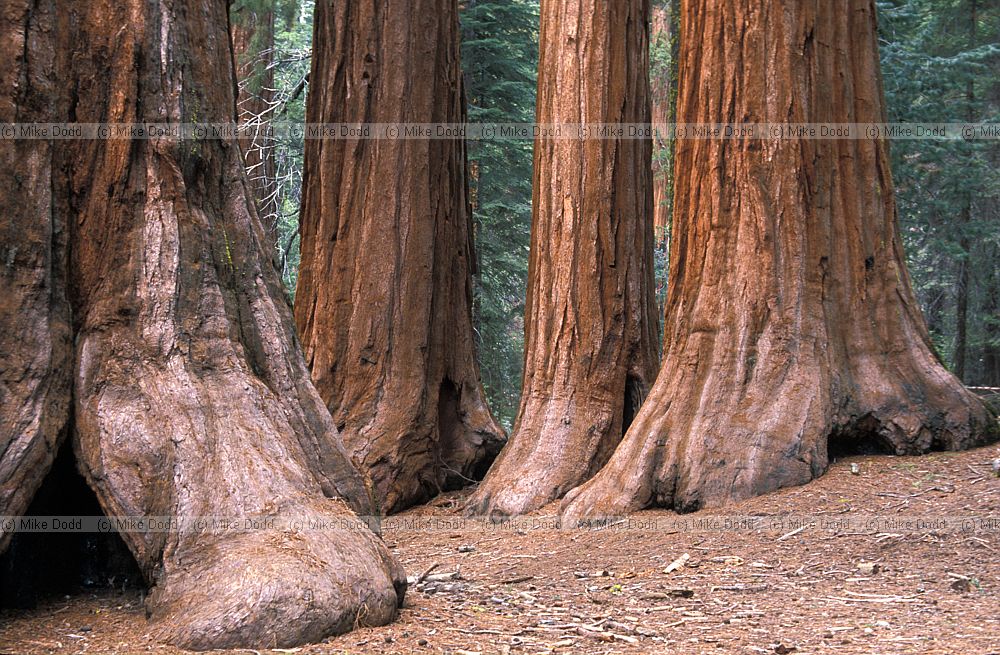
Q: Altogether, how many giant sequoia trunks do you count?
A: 4